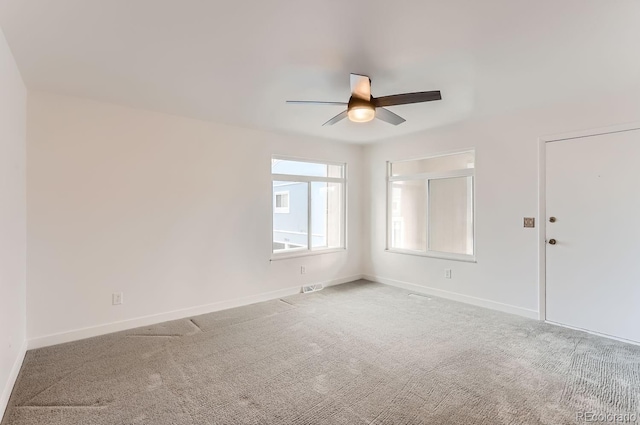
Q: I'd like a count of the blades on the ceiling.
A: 5